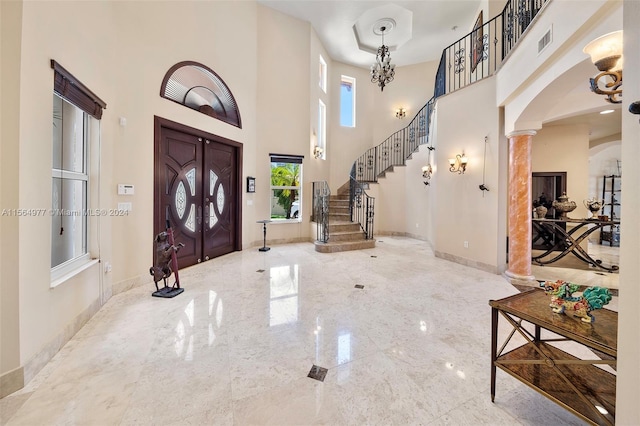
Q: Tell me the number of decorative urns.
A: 3